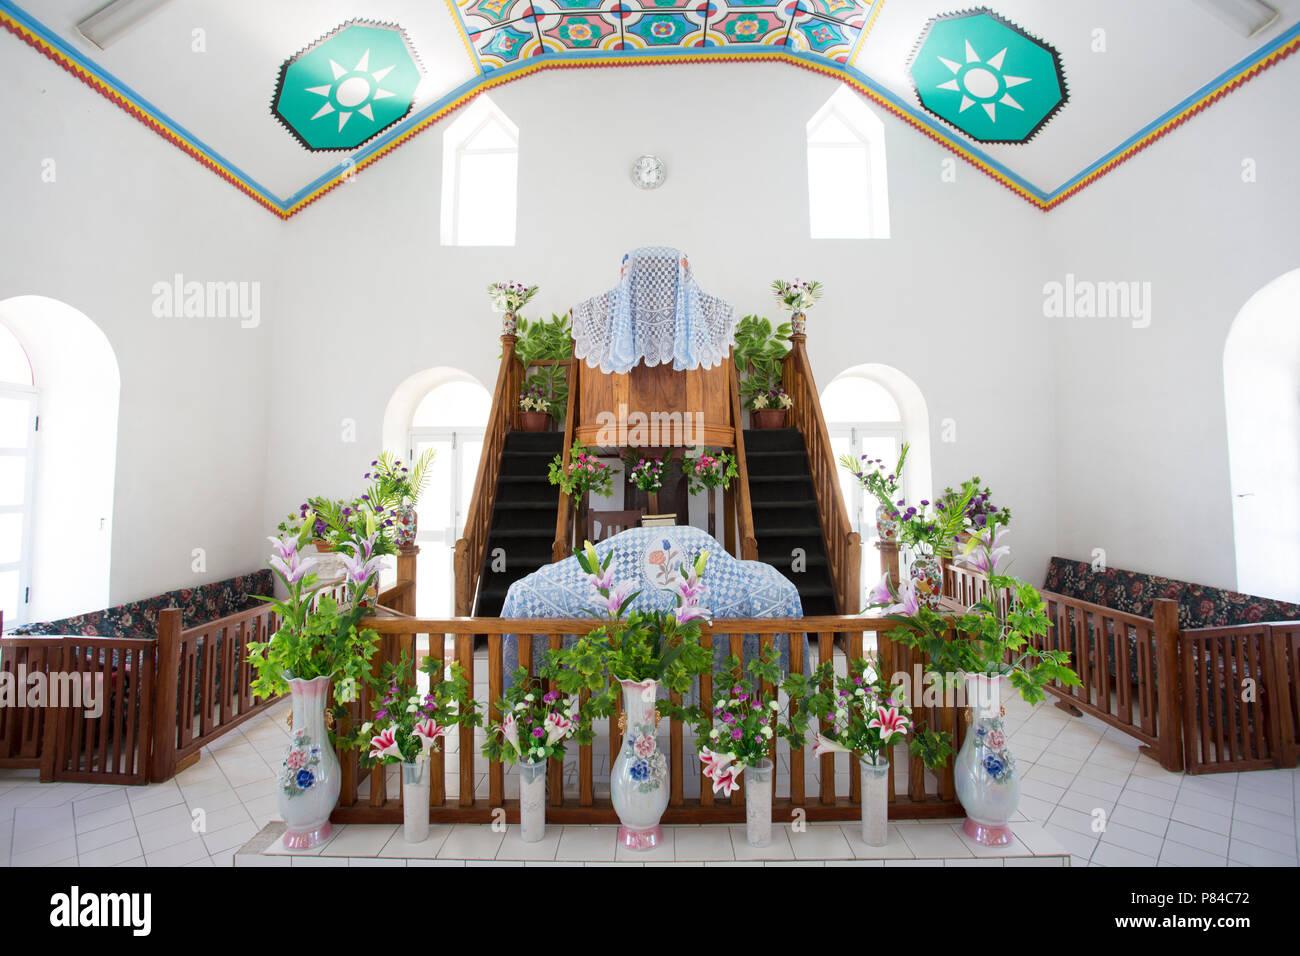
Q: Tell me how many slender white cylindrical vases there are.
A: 4